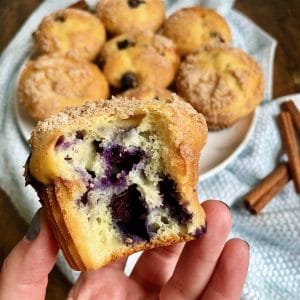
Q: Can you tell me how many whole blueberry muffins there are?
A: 7